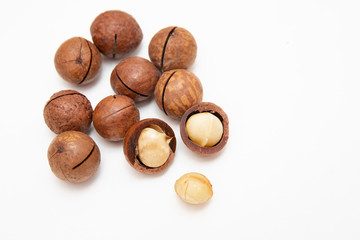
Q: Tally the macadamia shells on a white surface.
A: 10